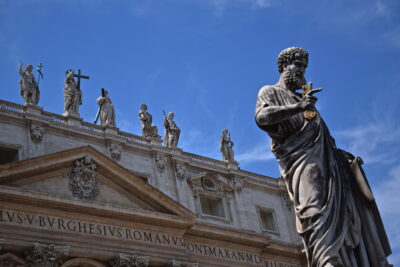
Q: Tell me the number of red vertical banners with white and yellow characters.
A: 0